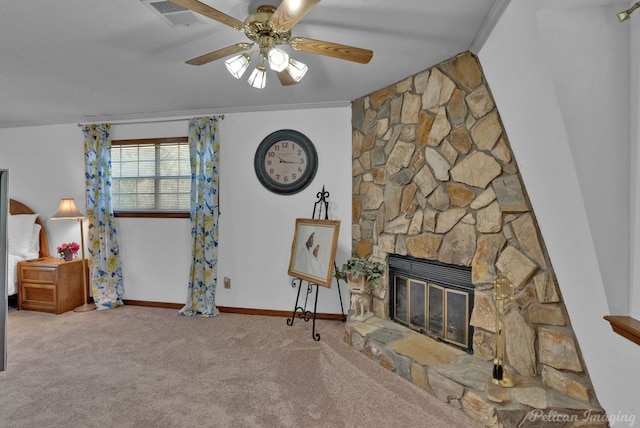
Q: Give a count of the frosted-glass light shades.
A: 4